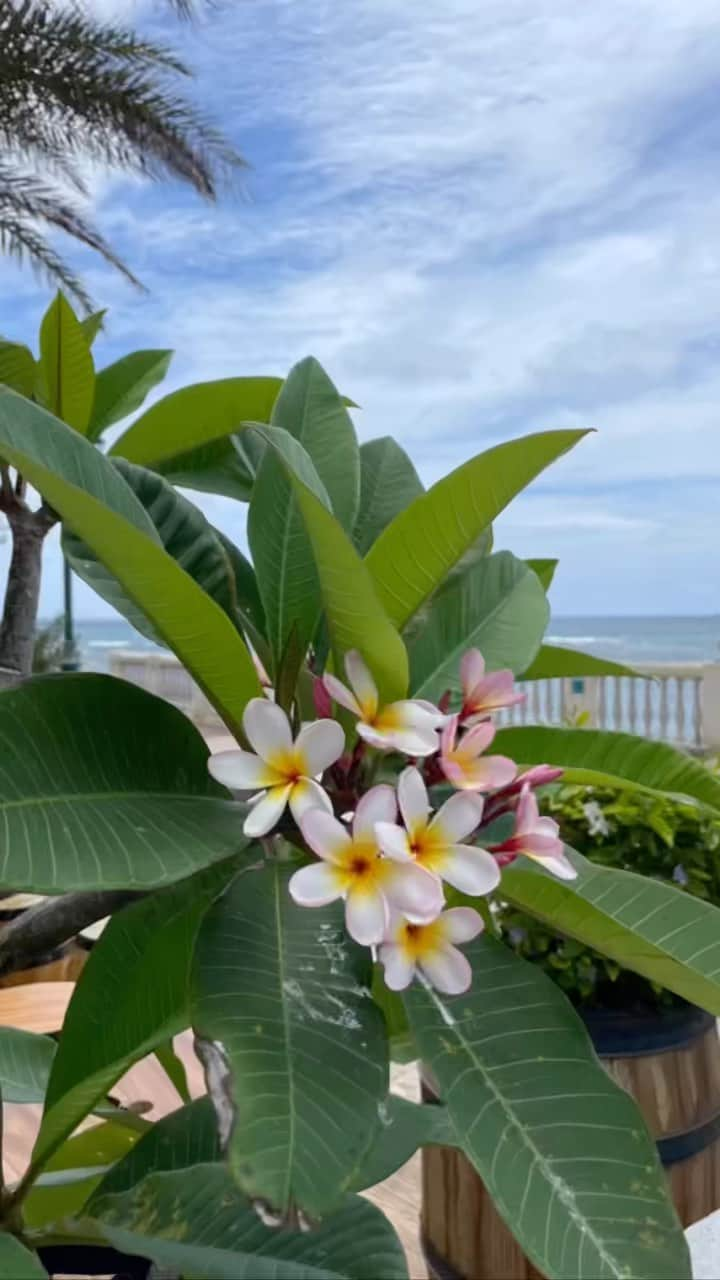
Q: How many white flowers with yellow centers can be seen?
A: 5